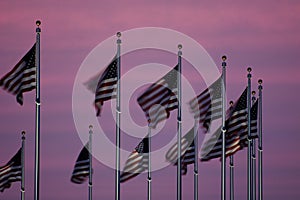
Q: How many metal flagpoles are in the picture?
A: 12